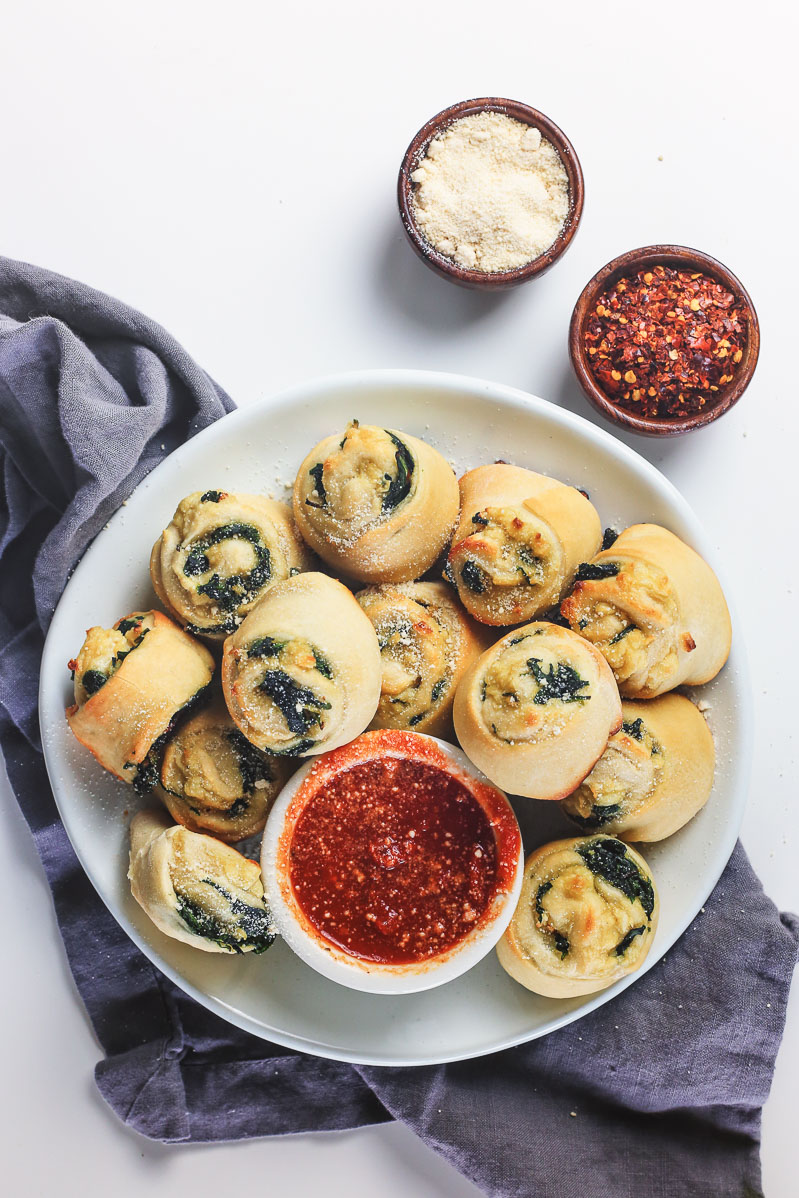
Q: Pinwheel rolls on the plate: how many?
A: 12